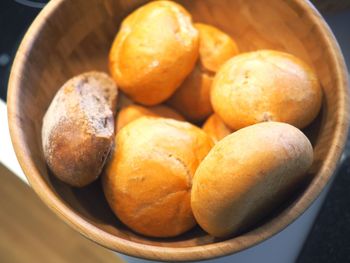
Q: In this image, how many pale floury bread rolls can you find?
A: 1